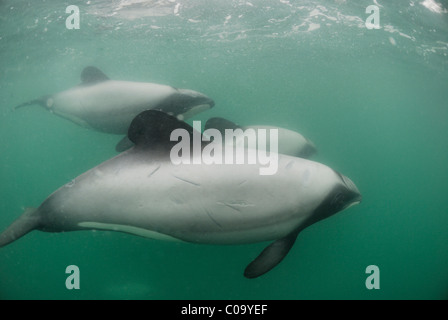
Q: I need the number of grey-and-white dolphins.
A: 3